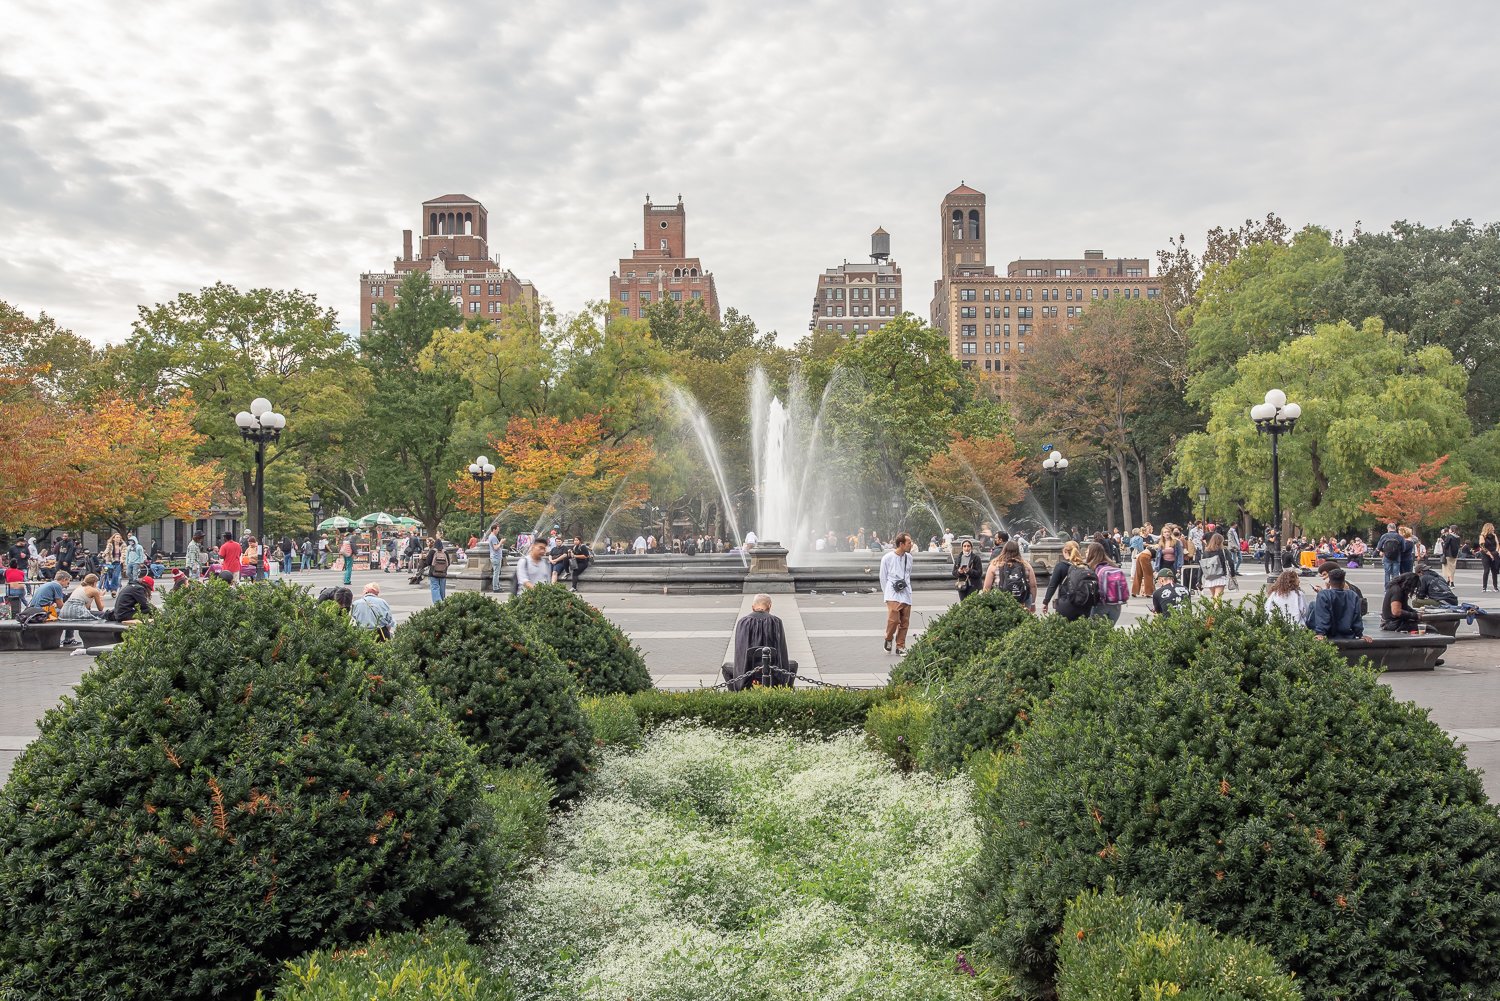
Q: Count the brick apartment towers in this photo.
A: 4